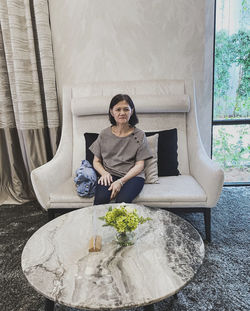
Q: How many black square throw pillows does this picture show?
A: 2